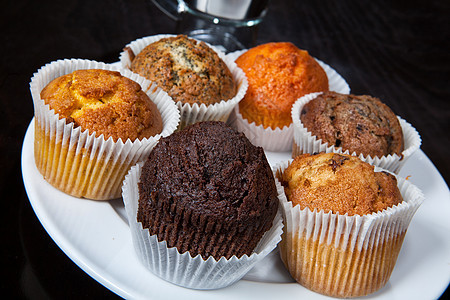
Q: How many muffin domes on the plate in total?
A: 6